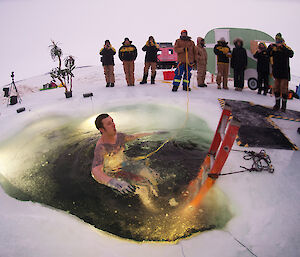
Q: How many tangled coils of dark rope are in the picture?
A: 1